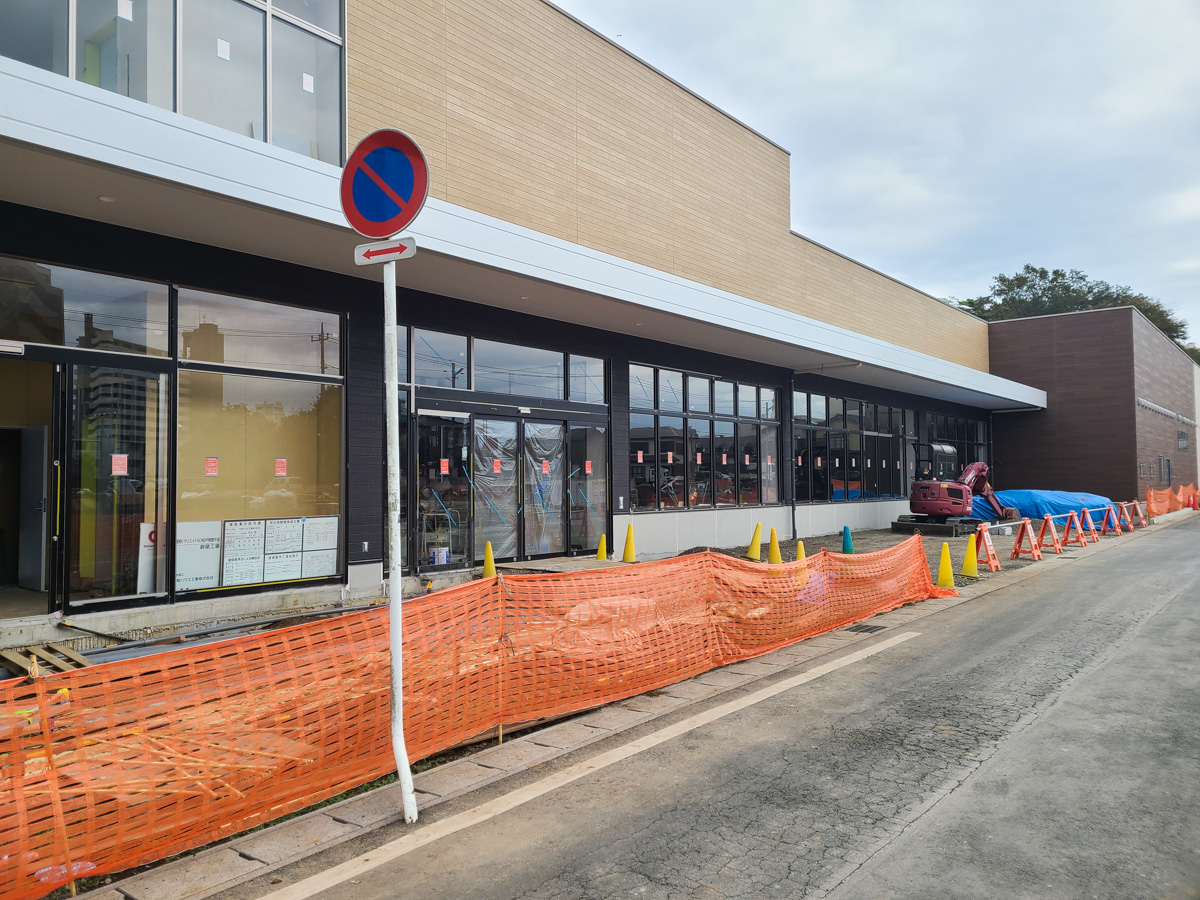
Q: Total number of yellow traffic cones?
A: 8